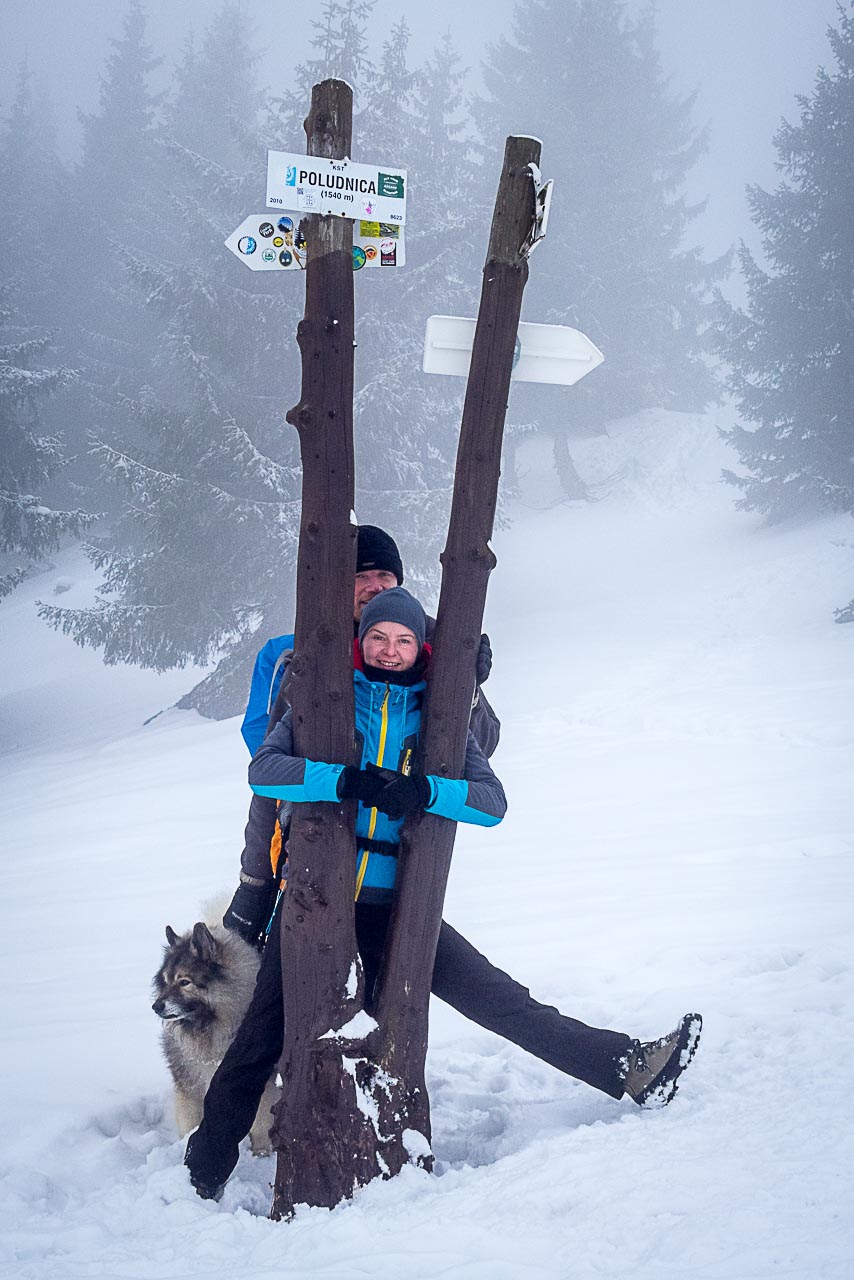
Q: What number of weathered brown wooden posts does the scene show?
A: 2